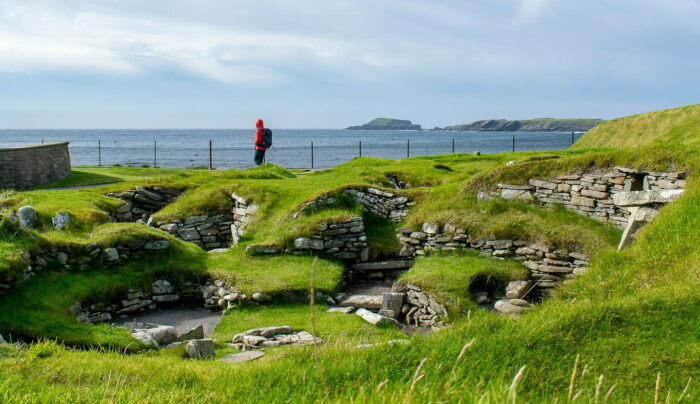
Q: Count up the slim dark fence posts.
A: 9